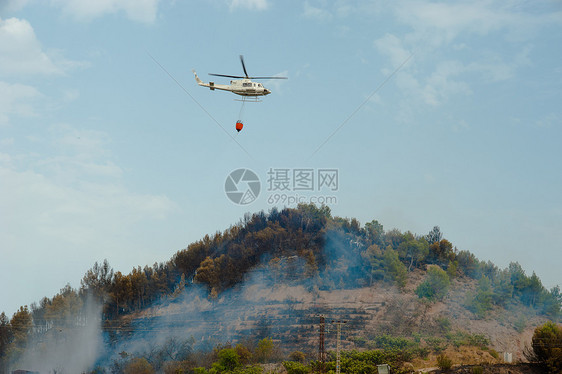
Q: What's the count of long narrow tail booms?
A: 1